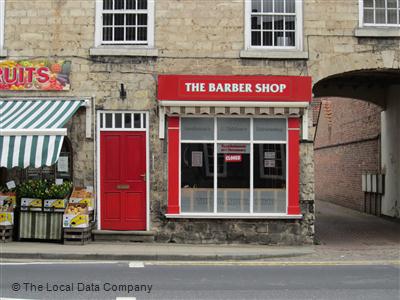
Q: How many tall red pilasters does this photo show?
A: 2